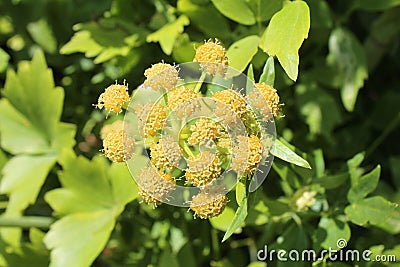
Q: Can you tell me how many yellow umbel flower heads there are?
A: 14